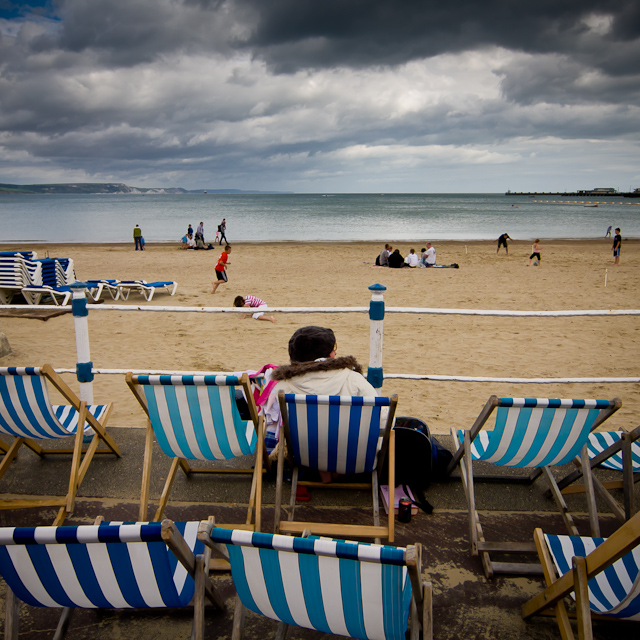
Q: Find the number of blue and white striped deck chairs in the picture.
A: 8